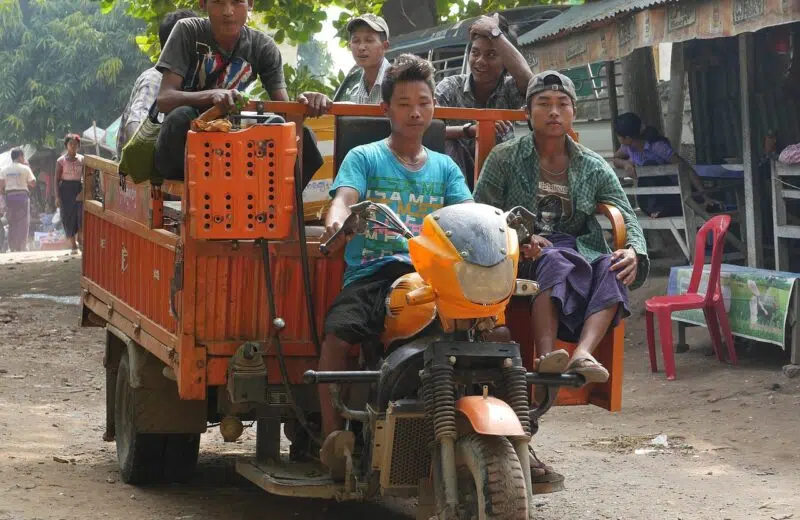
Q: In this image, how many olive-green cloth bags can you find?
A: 1